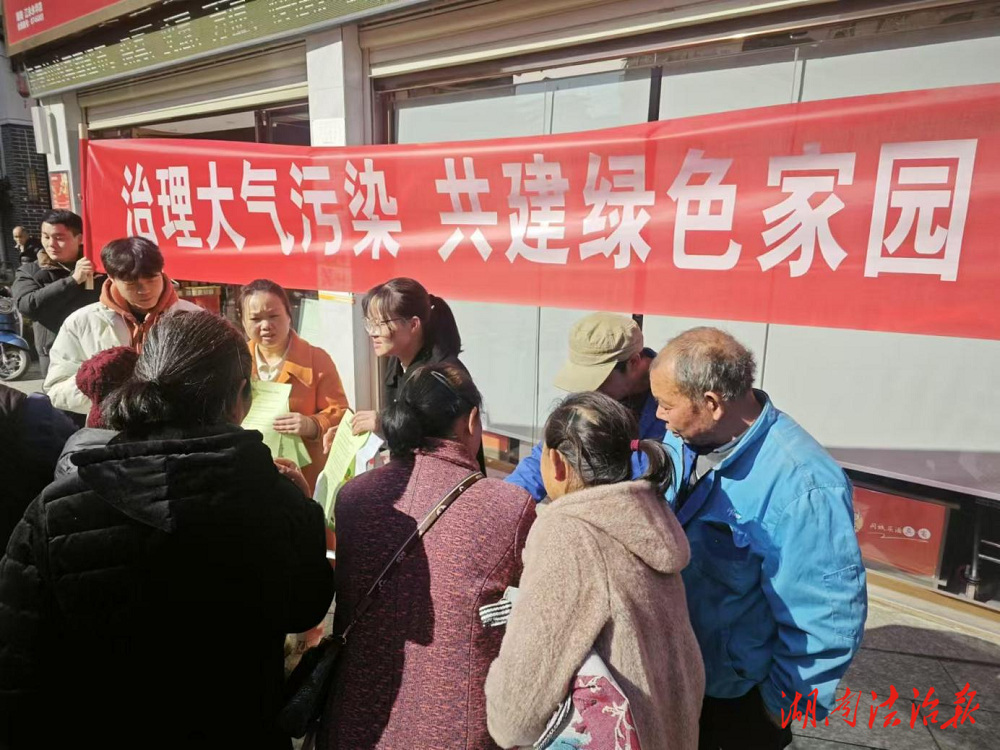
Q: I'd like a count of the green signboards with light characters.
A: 1